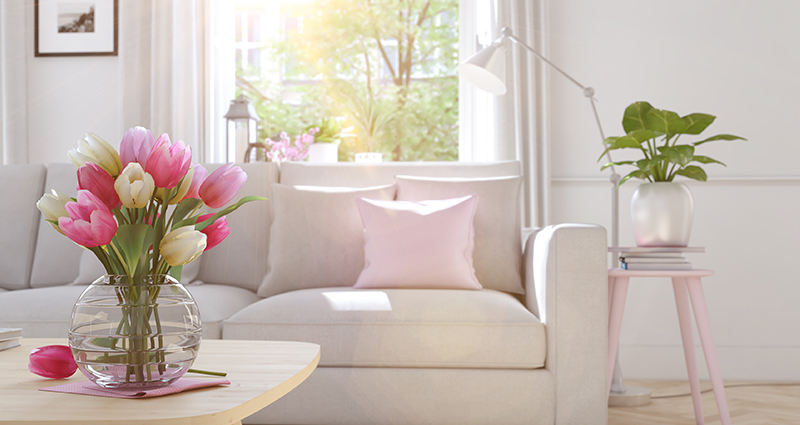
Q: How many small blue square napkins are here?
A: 0